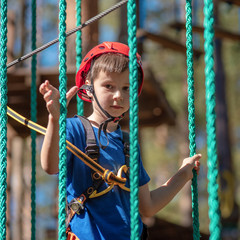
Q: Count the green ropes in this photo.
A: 7